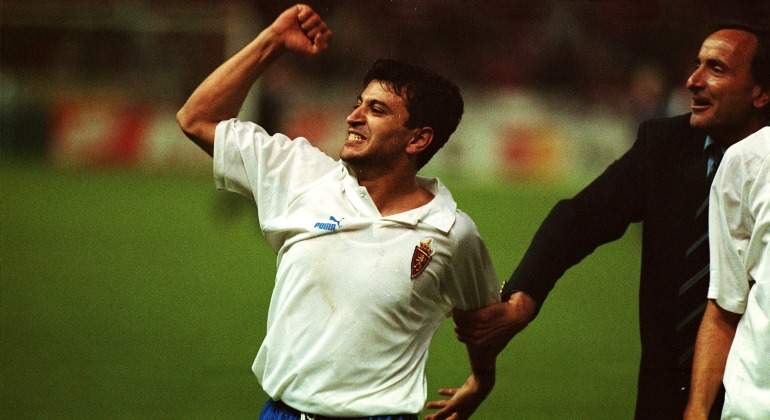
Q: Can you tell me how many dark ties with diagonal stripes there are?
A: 1